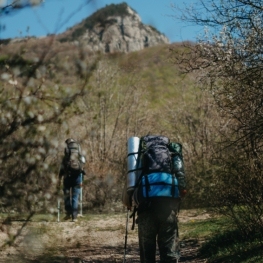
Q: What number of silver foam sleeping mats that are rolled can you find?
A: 1